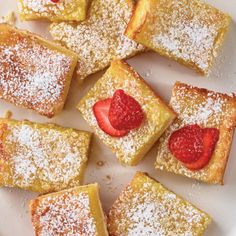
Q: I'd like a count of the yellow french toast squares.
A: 9